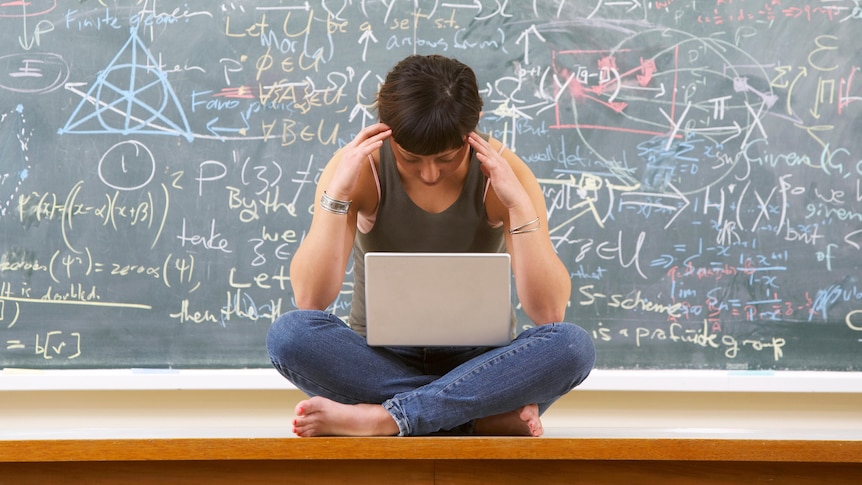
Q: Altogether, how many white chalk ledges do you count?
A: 1